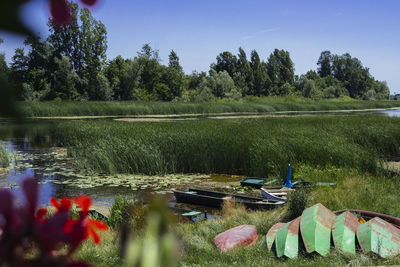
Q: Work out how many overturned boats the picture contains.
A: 6